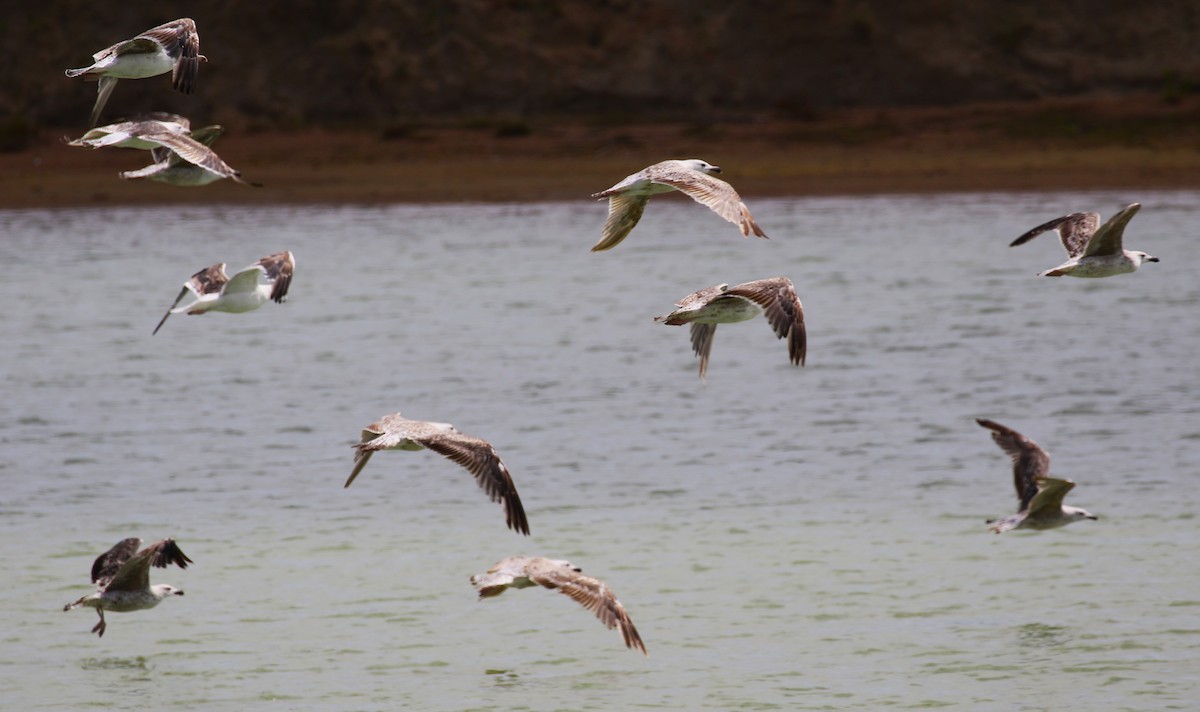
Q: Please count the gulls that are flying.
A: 11